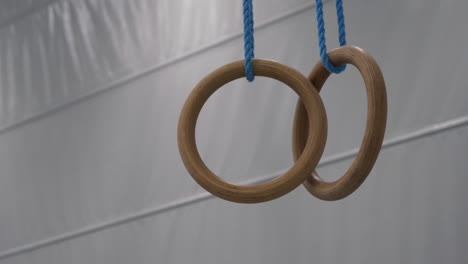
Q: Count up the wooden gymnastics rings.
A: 2